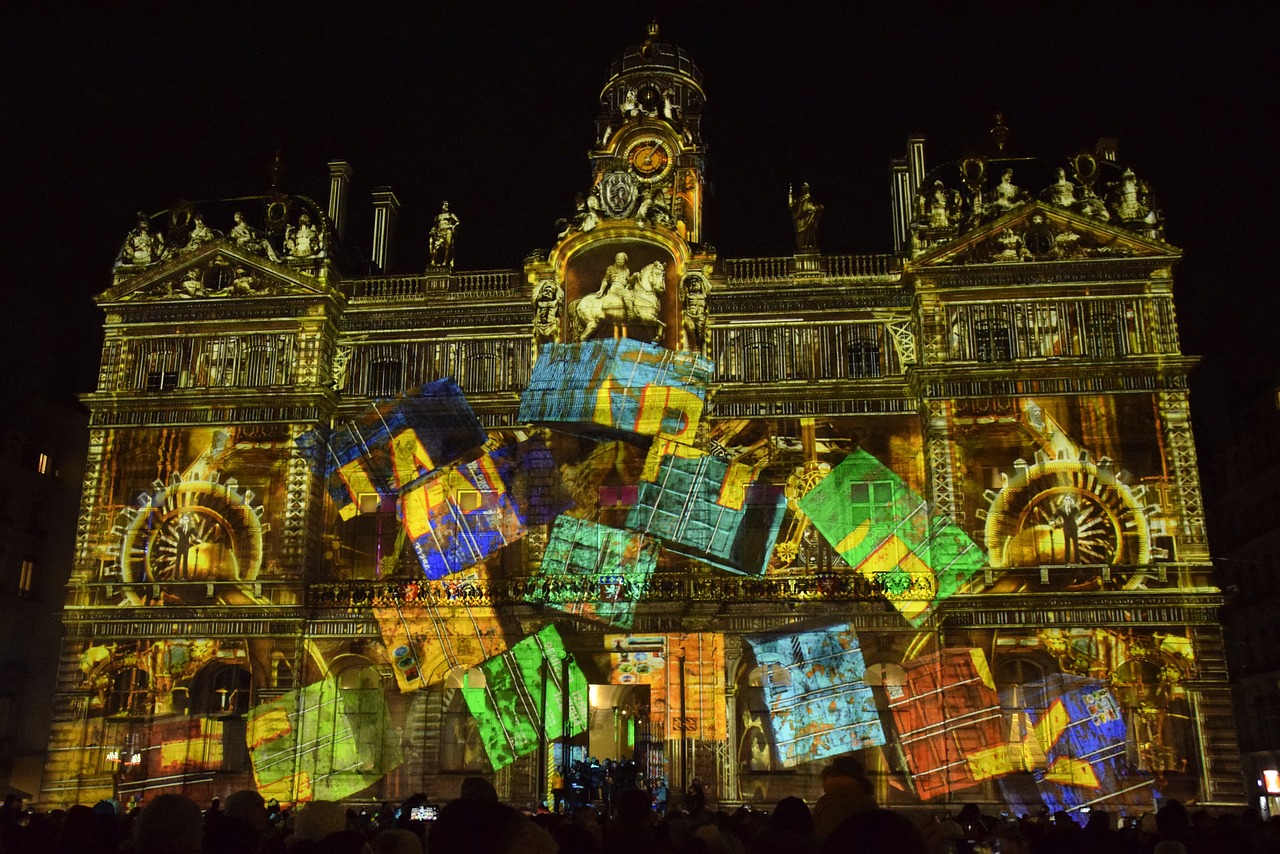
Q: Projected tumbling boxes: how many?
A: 14